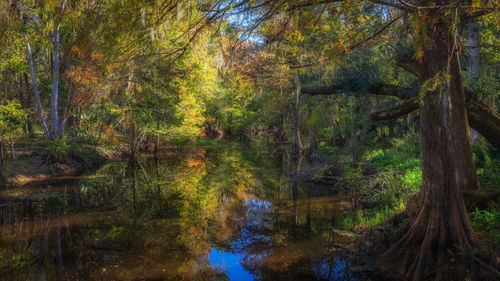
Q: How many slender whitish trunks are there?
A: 2